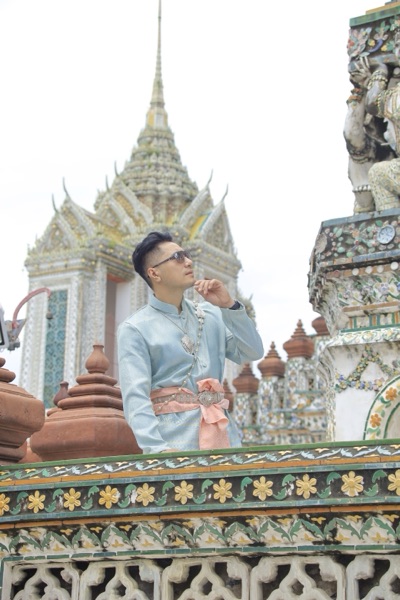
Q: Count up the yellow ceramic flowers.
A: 11